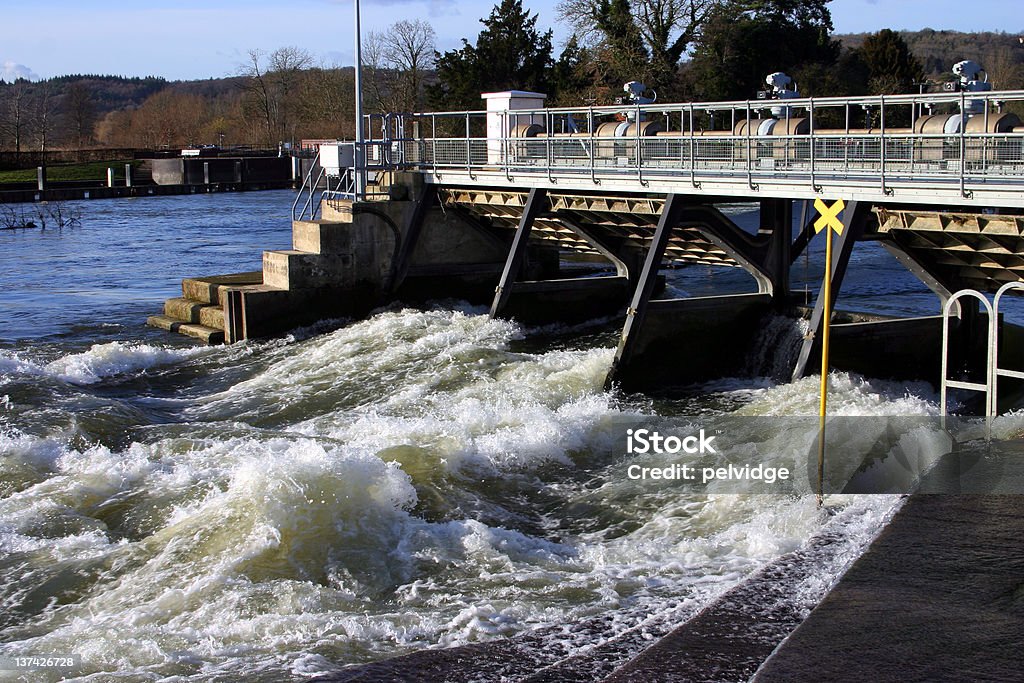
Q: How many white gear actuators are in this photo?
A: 3